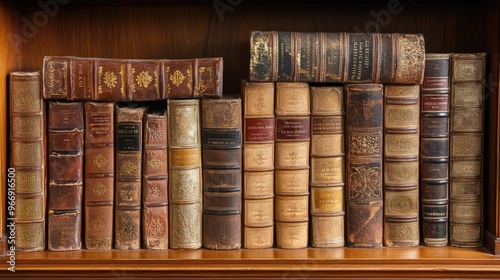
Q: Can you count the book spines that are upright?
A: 14